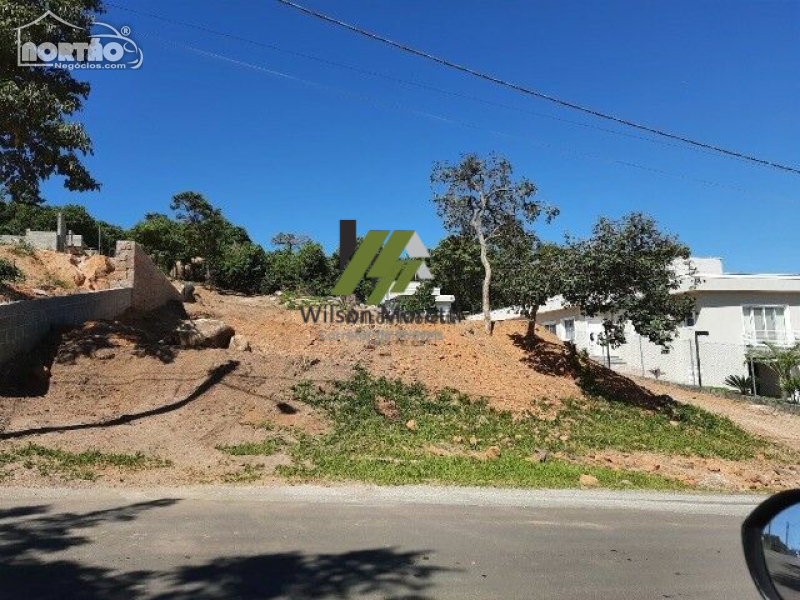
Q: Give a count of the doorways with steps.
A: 1